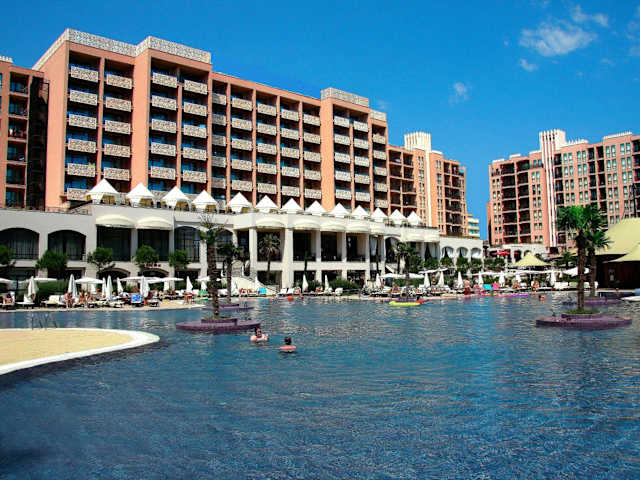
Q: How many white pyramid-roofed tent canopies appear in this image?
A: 13